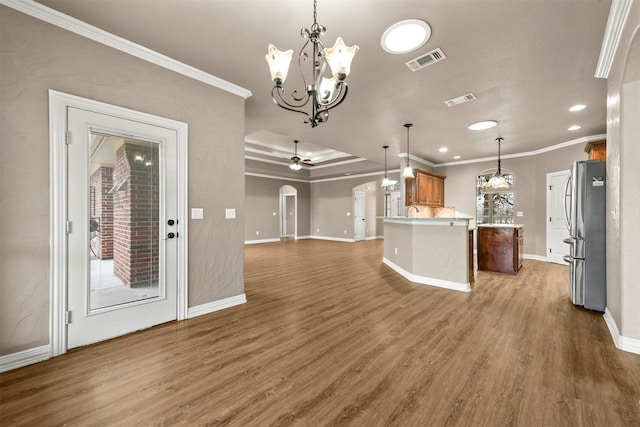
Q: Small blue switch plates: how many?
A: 0